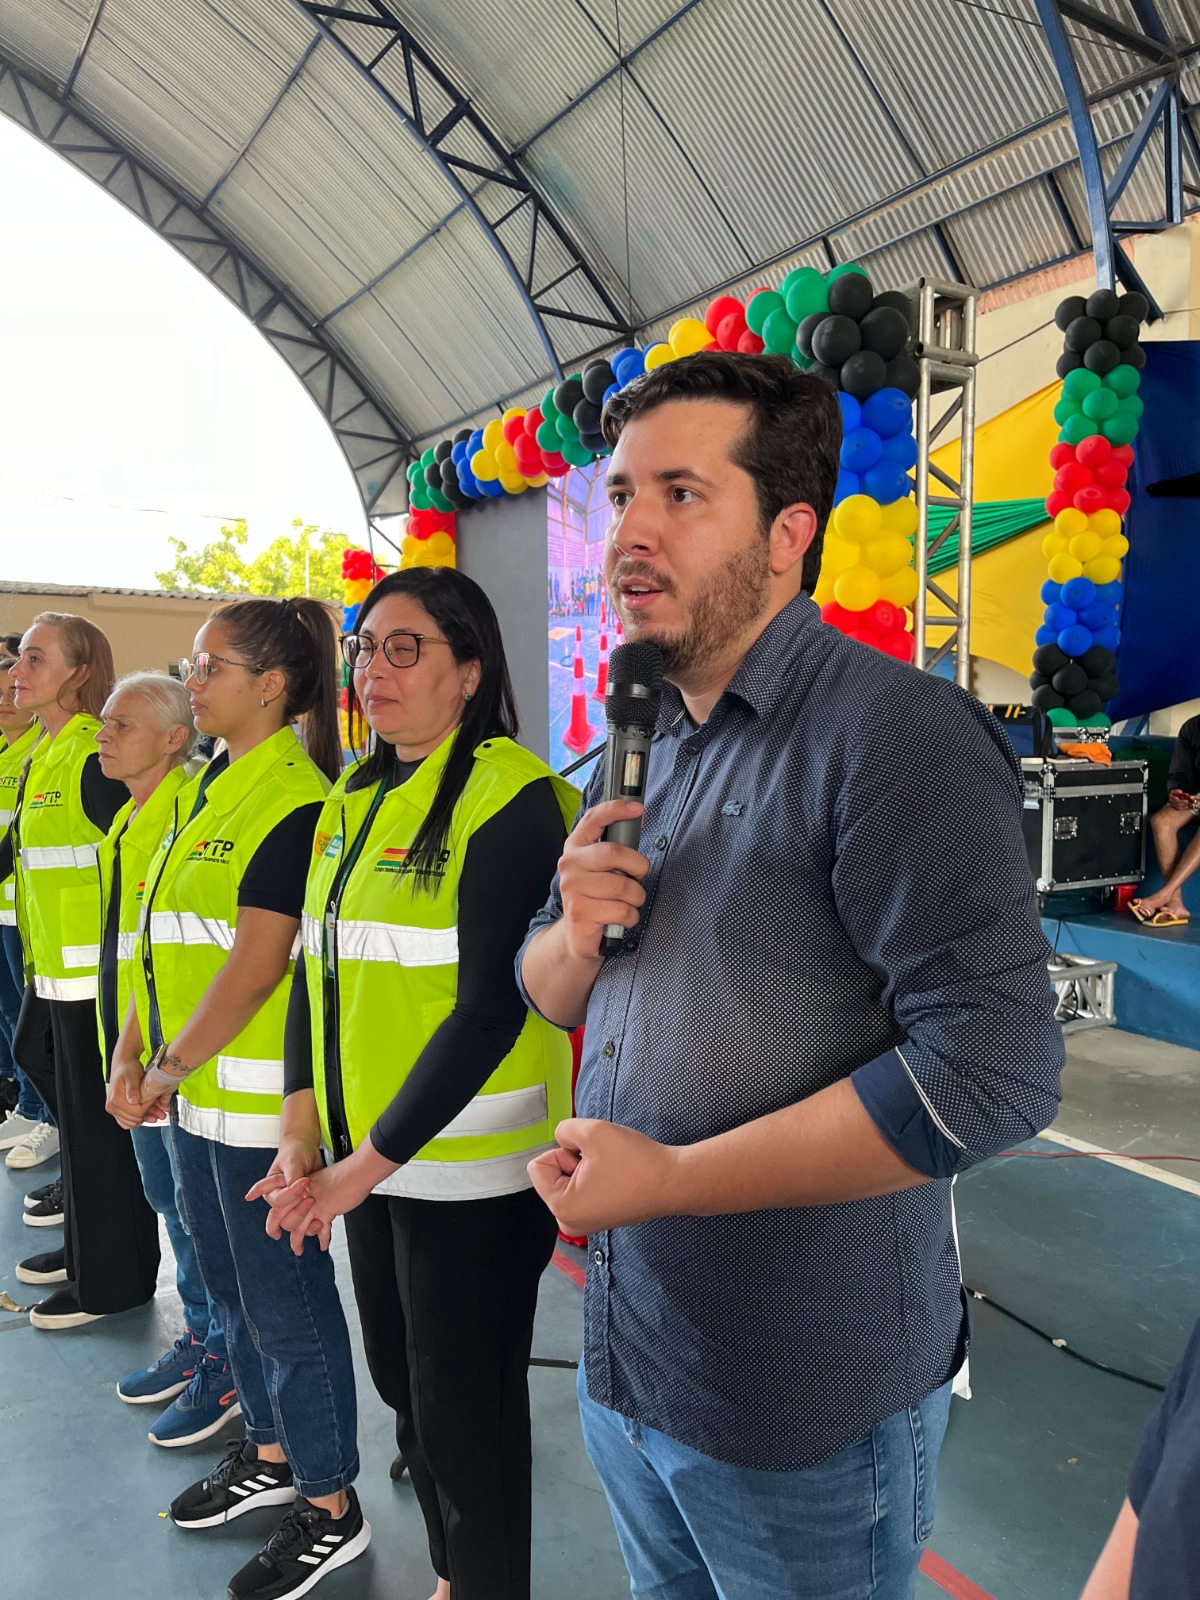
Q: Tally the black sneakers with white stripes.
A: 2